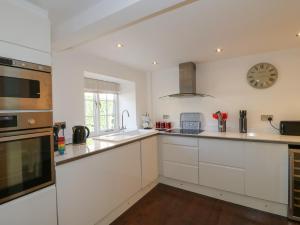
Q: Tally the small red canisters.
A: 3